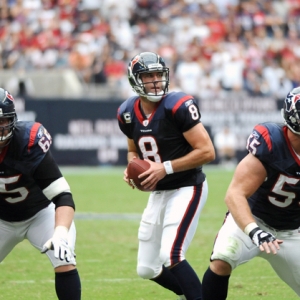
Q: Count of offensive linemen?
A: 2